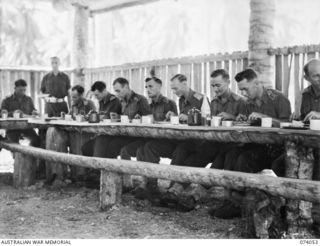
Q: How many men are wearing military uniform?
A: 10